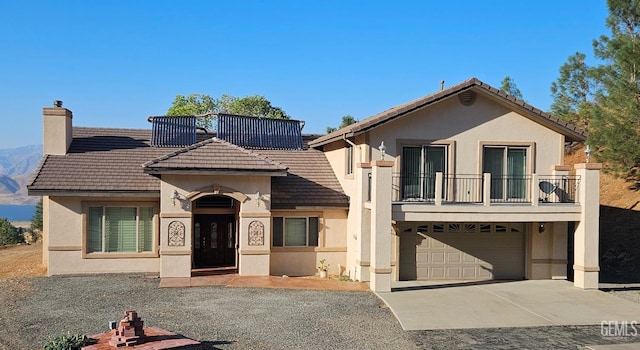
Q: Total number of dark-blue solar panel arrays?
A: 2